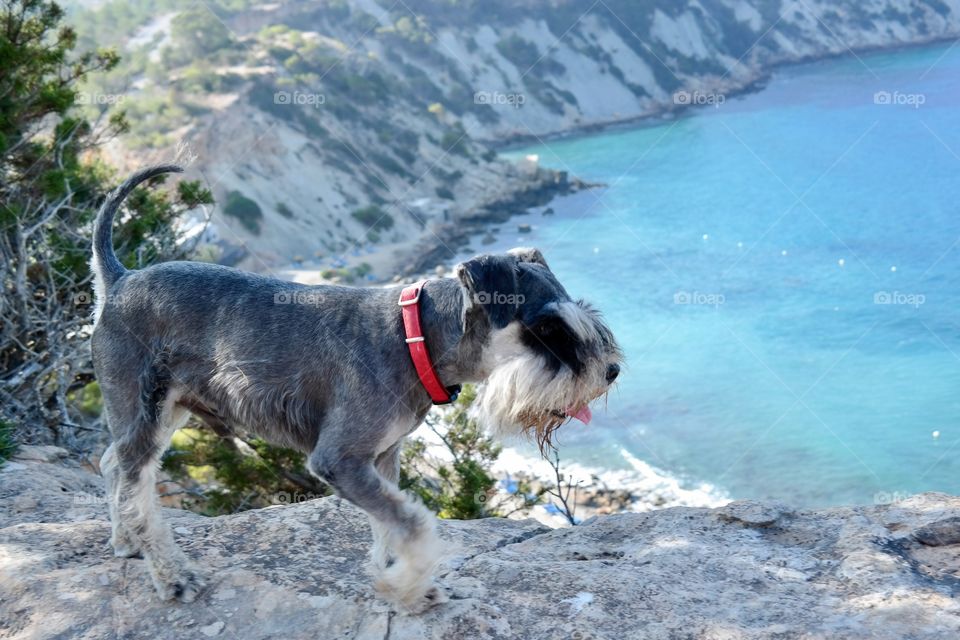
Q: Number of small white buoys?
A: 8